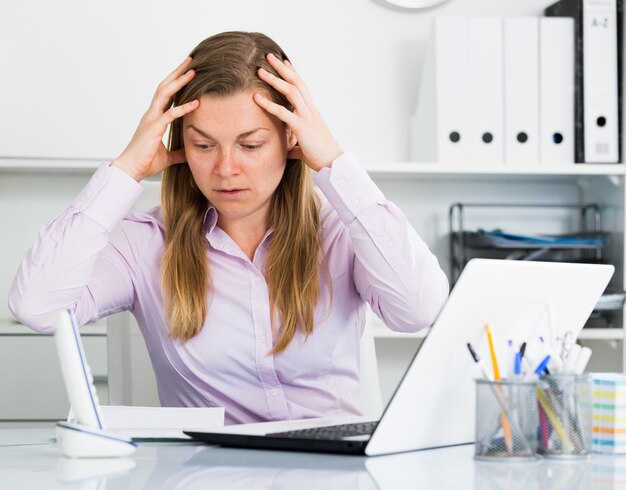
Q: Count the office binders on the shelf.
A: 5